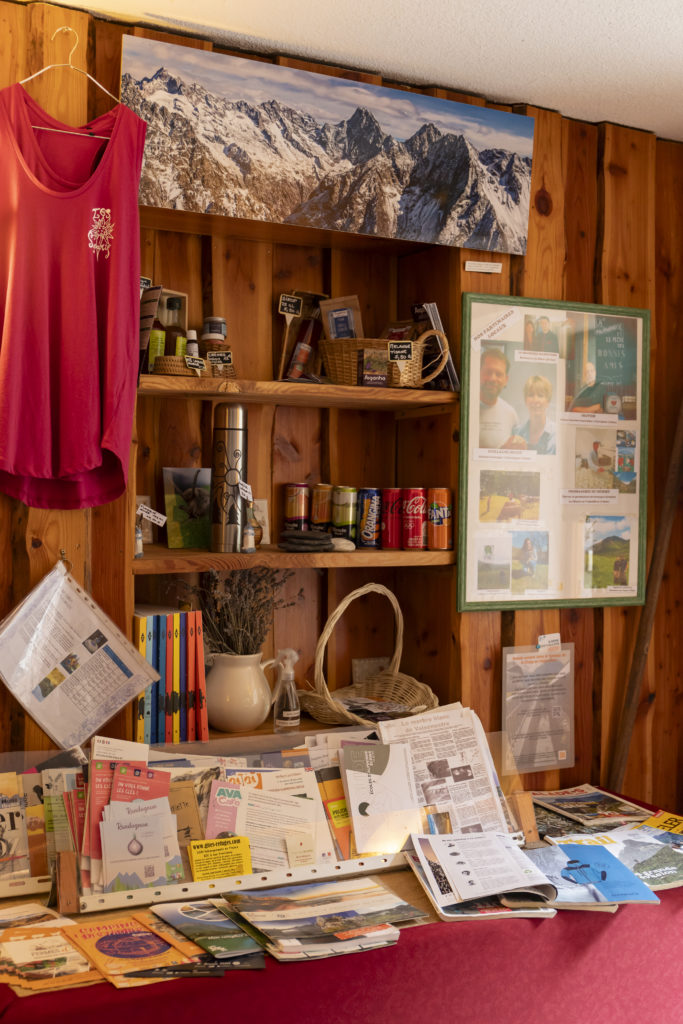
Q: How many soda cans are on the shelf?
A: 7